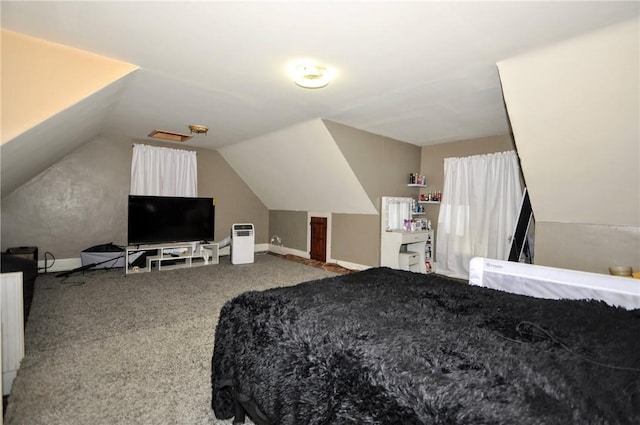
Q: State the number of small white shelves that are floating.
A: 3